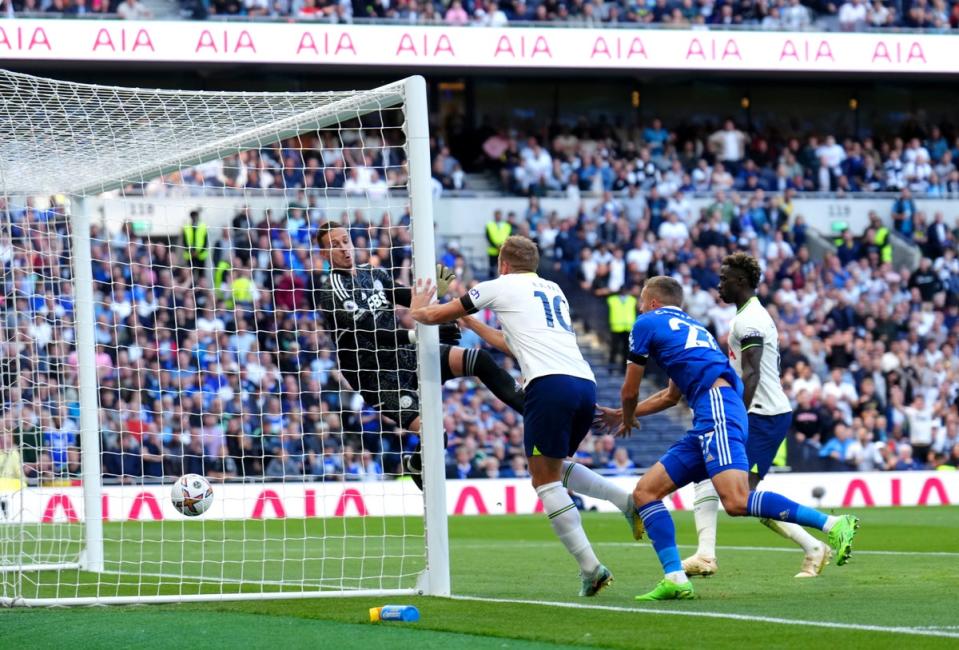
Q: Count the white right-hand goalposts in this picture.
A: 1